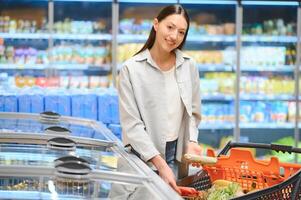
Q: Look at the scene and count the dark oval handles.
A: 5